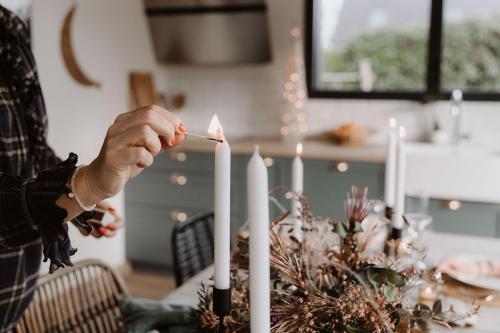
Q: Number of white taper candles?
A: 5